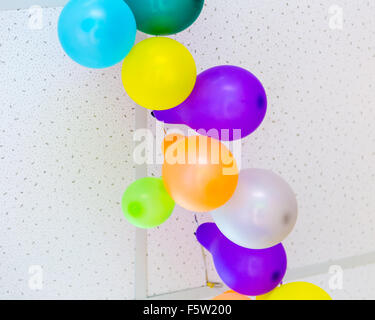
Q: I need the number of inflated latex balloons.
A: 10